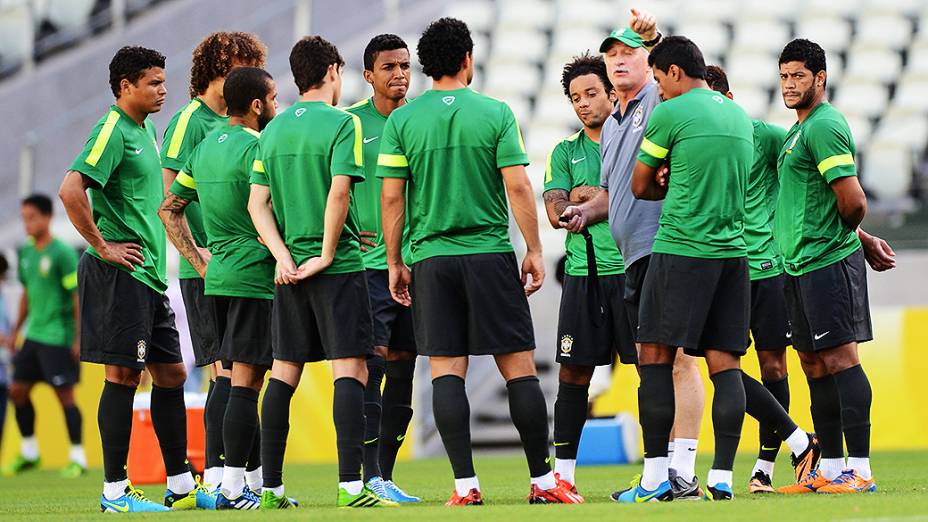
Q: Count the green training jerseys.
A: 11